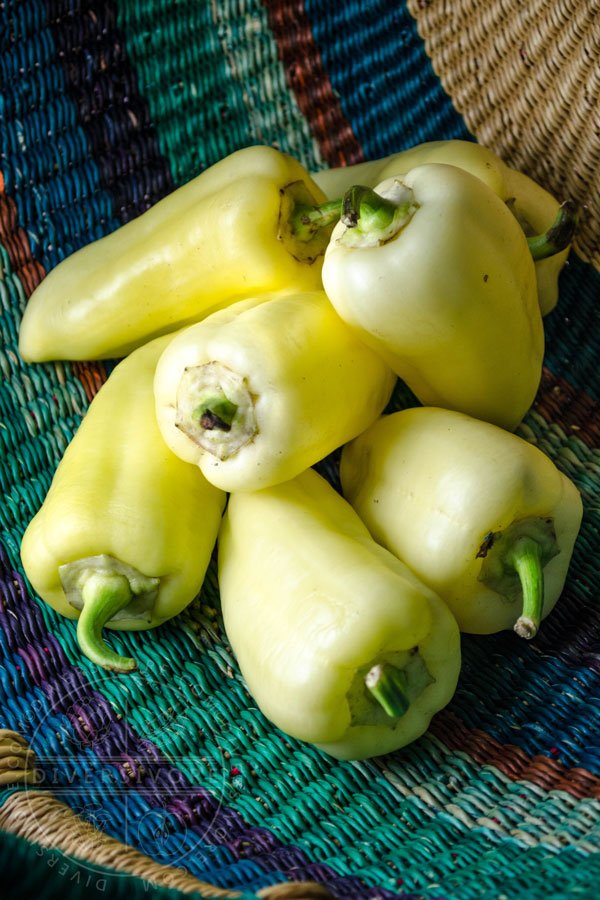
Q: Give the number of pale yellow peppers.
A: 7